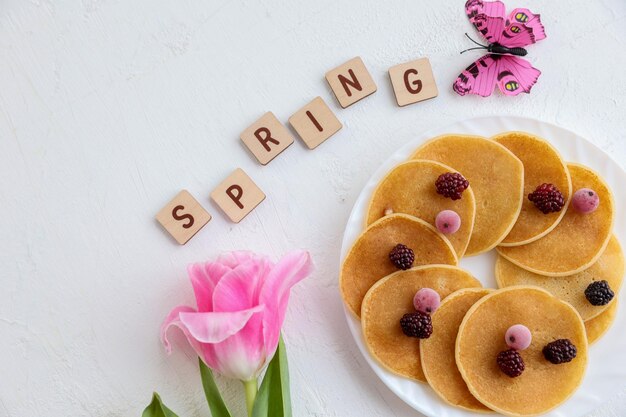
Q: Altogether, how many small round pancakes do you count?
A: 10